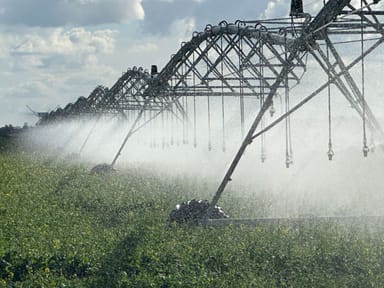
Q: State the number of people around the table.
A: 0